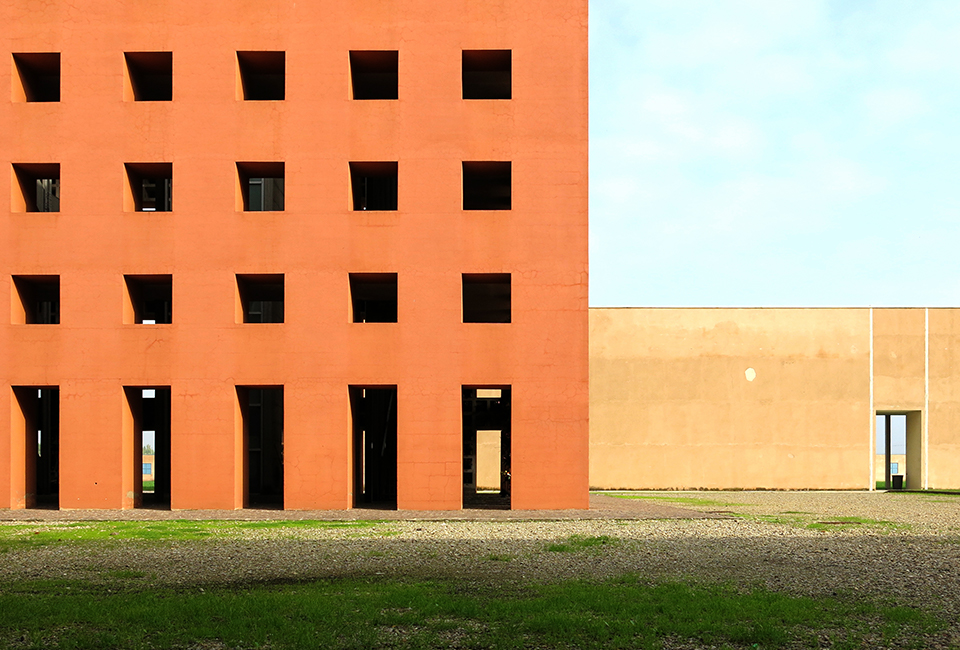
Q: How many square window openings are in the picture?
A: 15